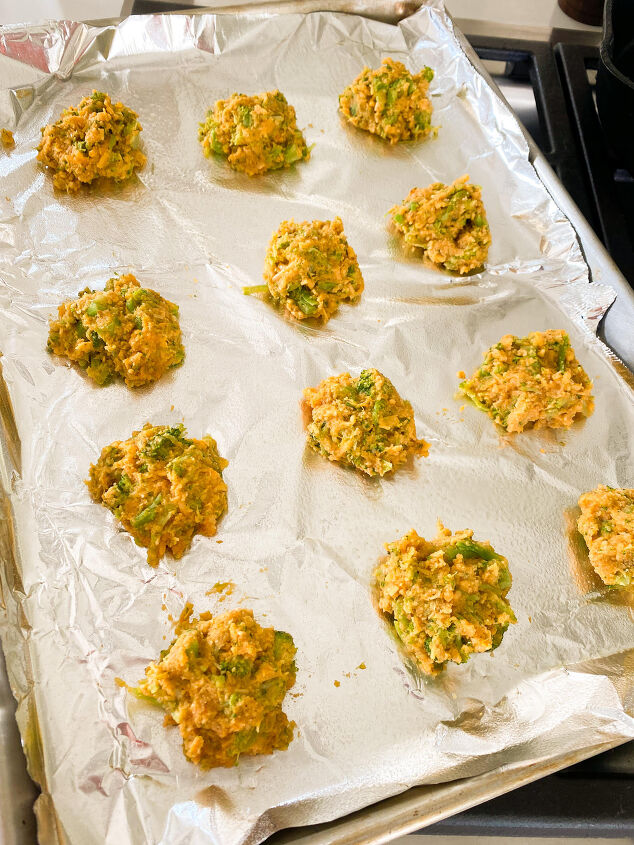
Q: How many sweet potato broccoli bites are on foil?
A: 12